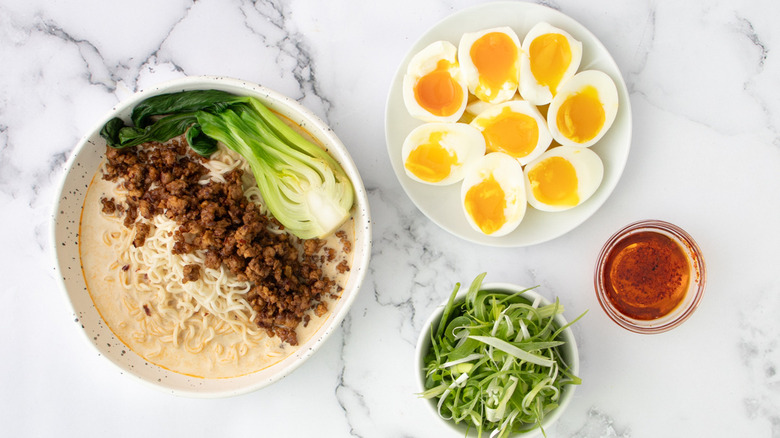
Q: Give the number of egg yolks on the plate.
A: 8